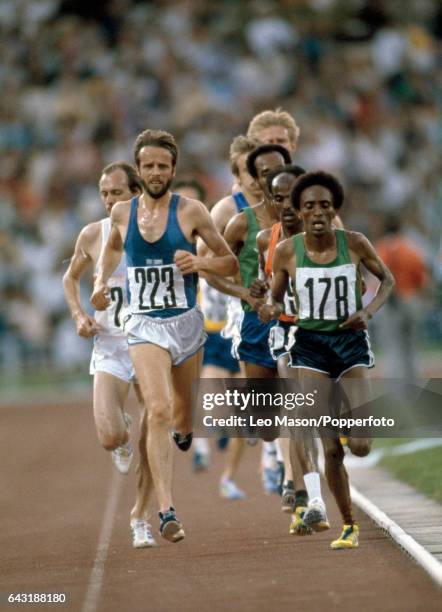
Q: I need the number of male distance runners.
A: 8